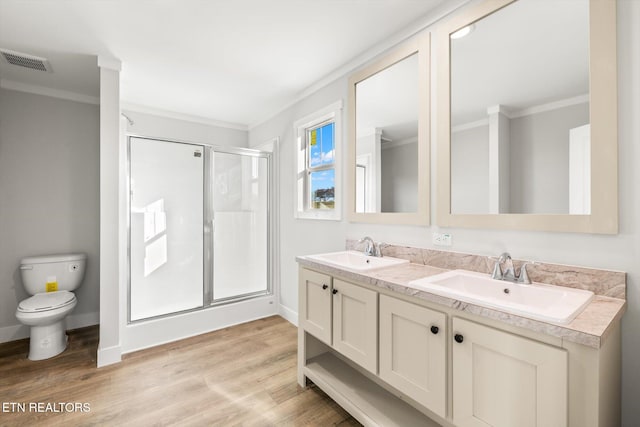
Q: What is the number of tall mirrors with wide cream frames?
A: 2